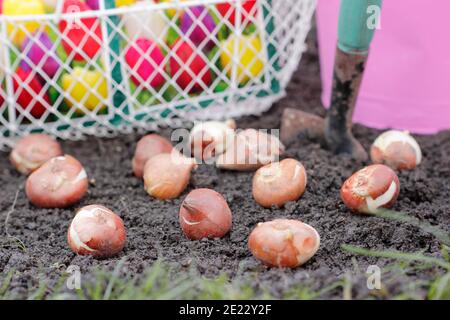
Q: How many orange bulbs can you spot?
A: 12